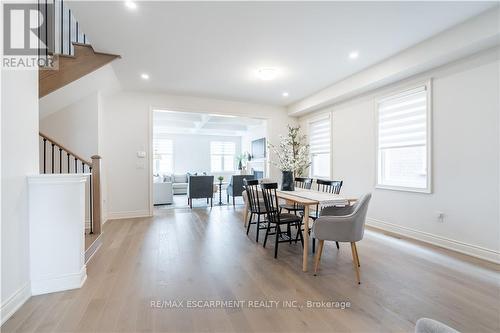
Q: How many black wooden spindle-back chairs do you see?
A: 4